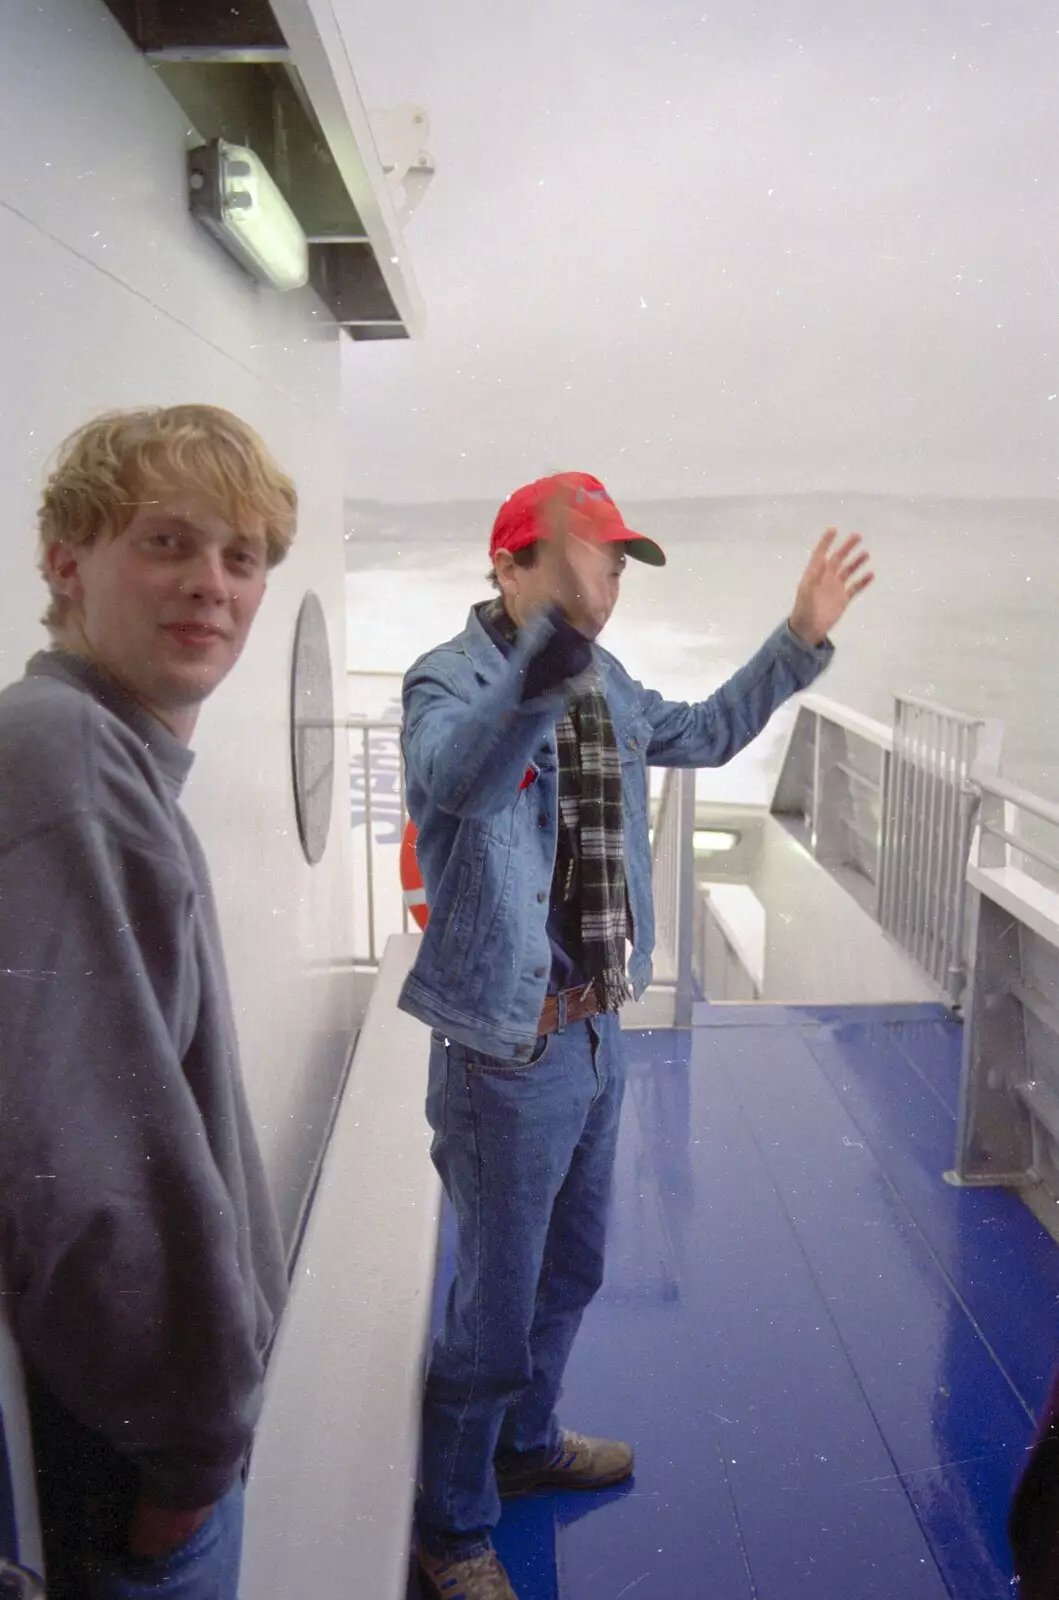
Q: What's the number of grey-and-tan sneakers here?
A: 2